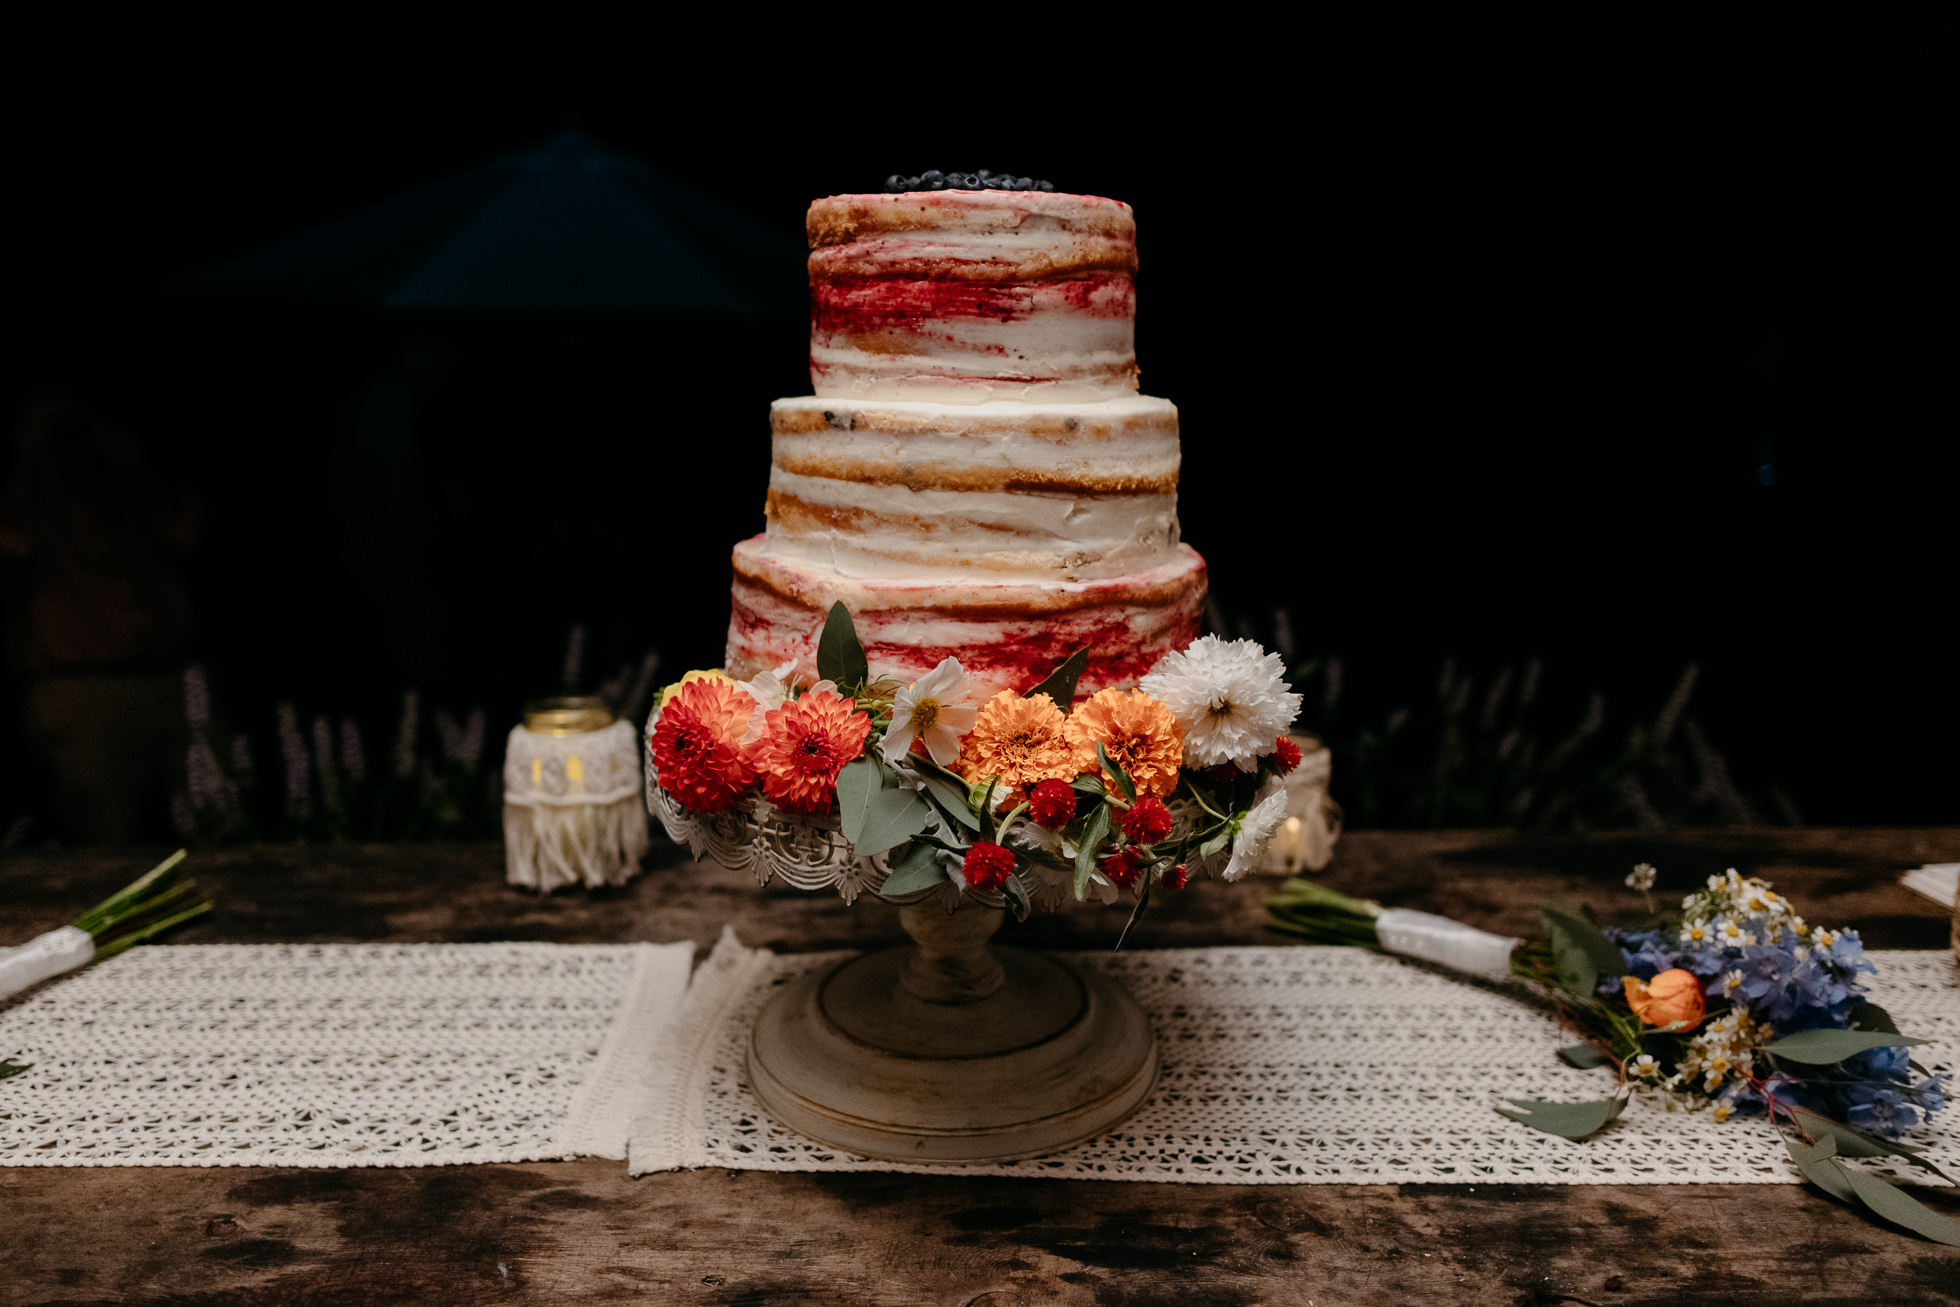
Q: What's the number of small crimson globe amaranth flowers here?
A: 6